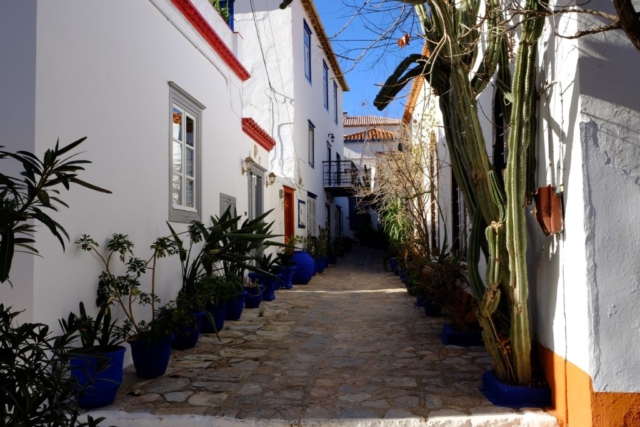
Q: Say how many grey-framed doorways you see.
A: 1